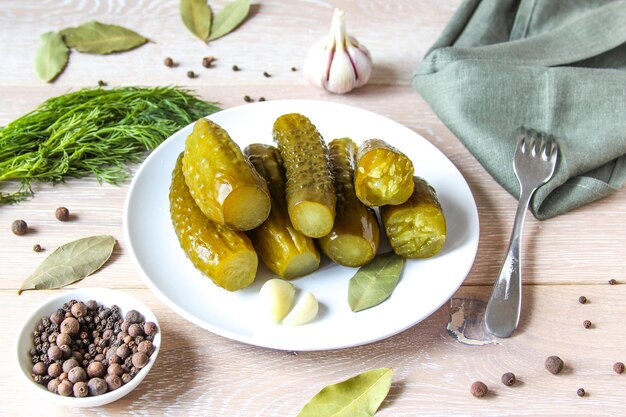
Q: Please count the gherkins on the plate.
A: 7